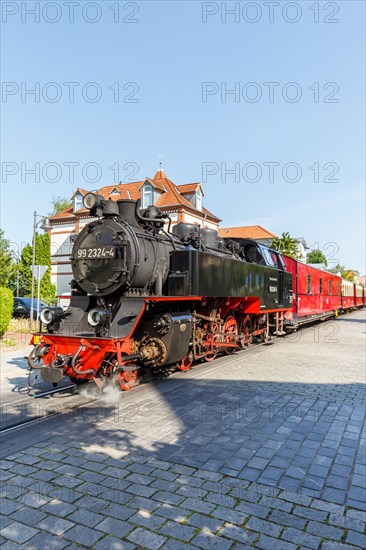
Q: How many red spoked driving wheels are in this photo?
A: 4